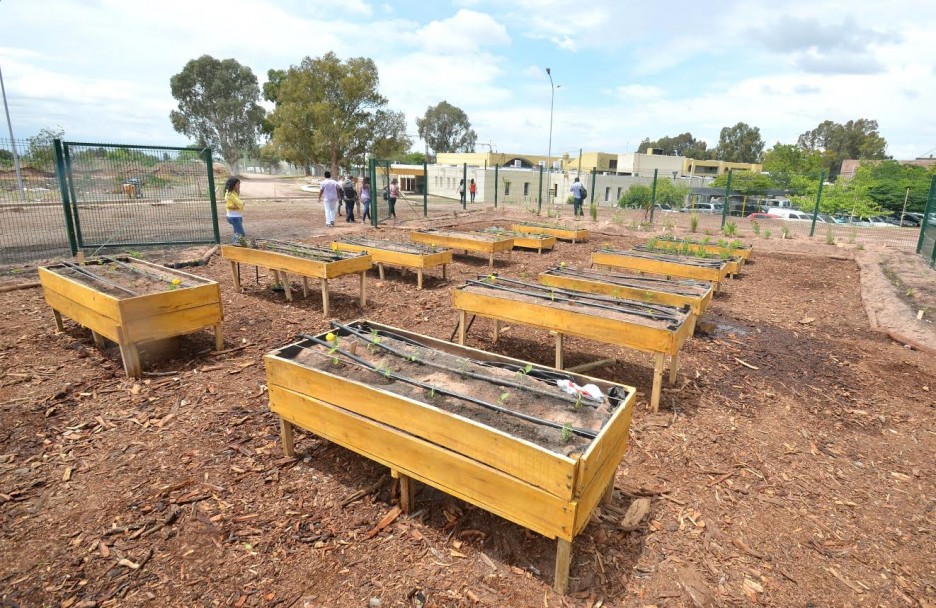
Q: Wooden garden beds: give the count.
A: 12